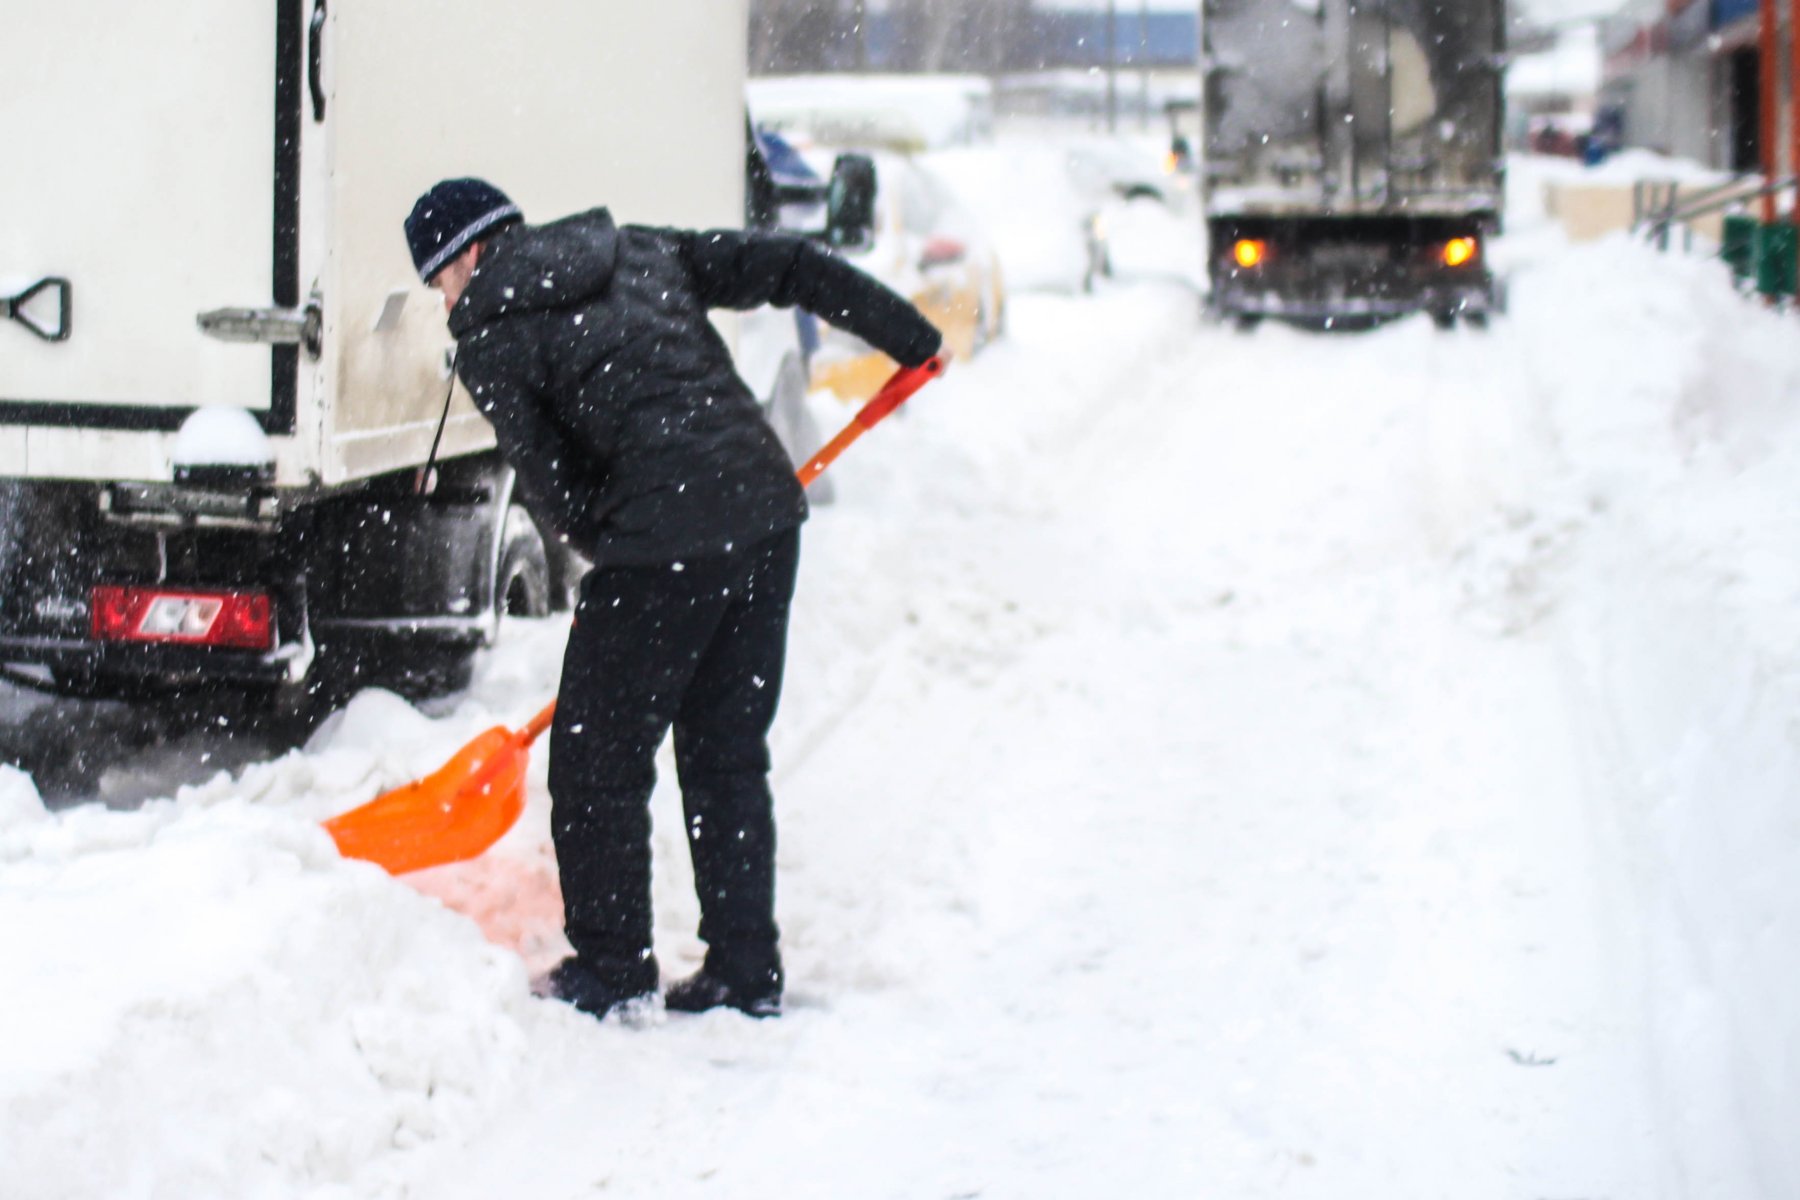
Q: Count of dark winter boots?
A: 2